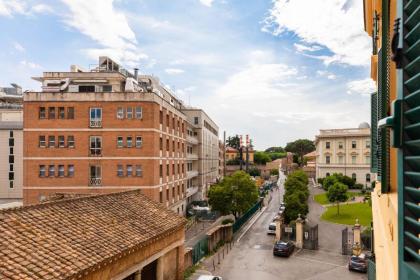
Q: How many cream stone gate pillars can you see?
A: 3